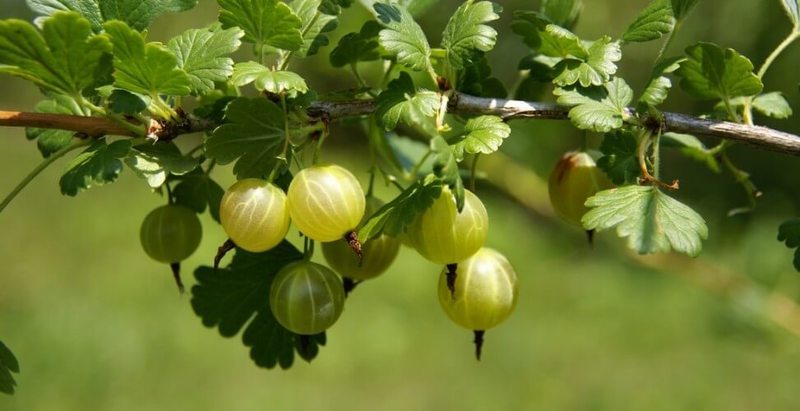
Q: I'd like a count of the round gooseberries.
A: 8